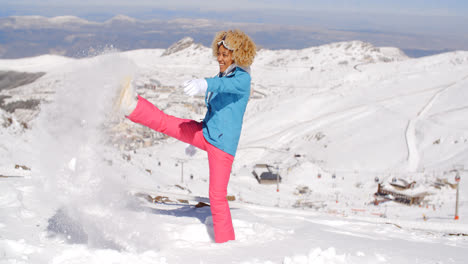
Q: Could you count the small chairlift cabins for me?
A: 5